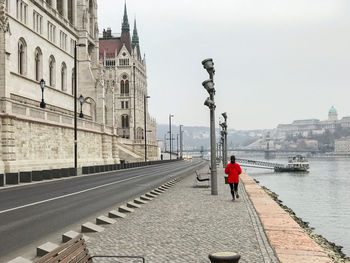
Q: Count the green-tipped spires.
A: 2